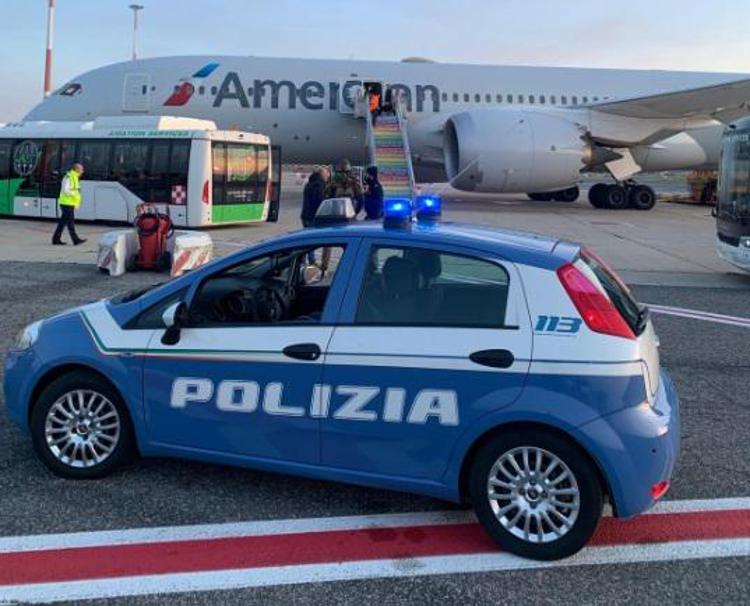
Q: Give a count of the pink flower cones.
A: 0